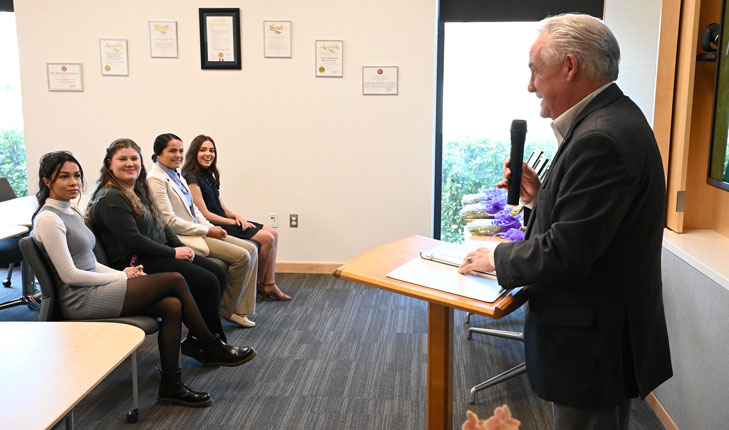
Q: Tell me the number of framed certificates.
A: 7